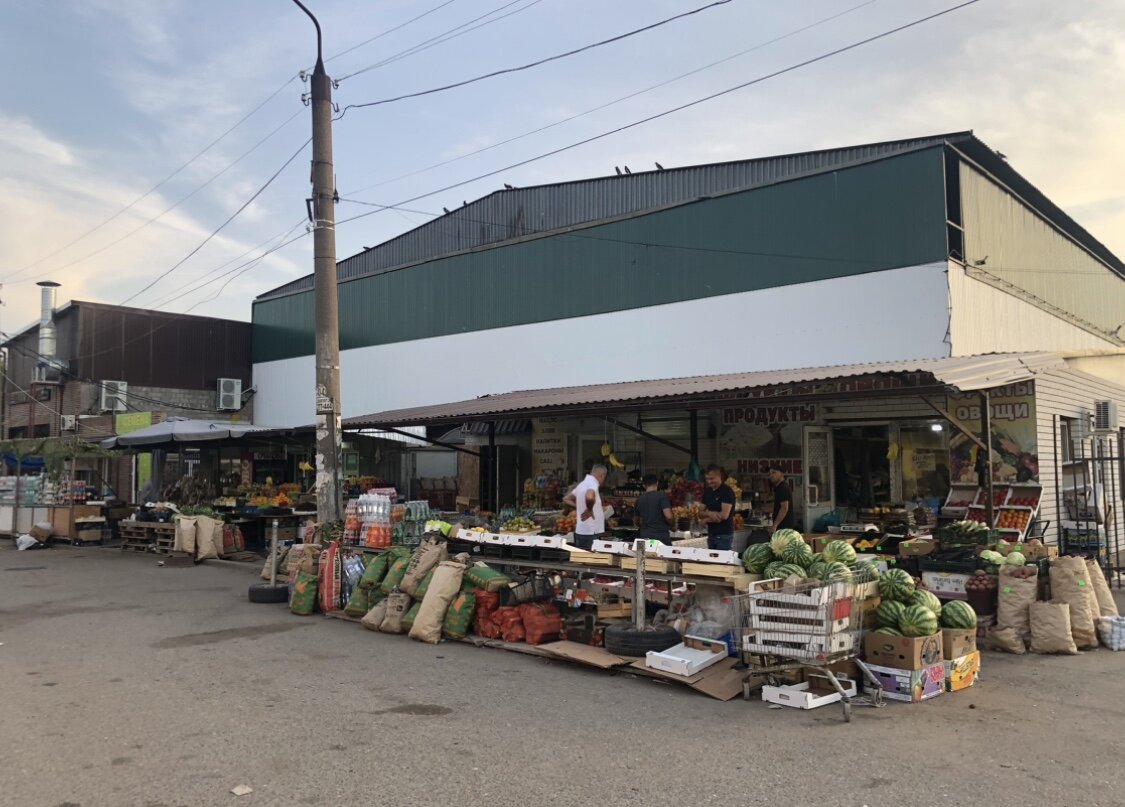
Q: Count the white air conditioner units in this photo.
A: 4